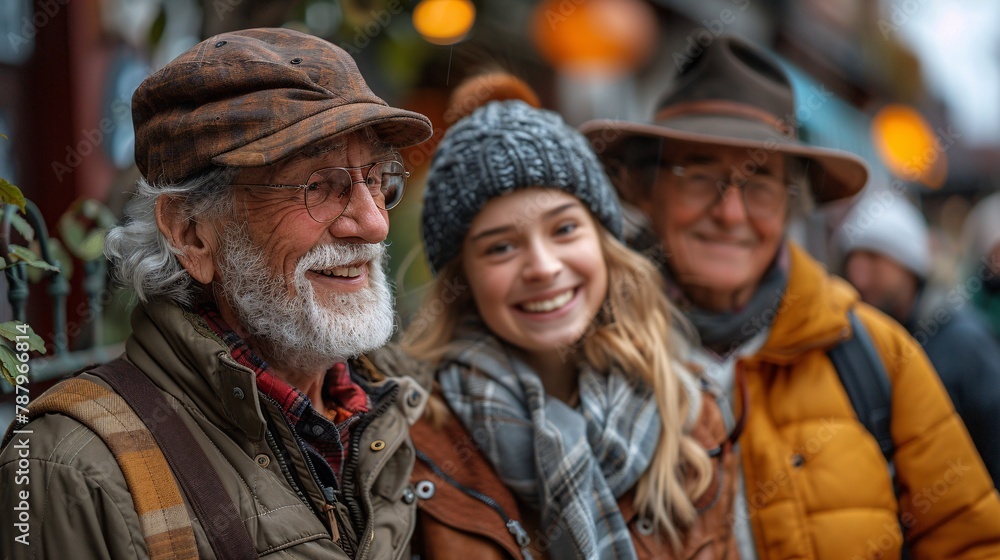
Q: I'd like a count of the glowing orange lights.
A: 3